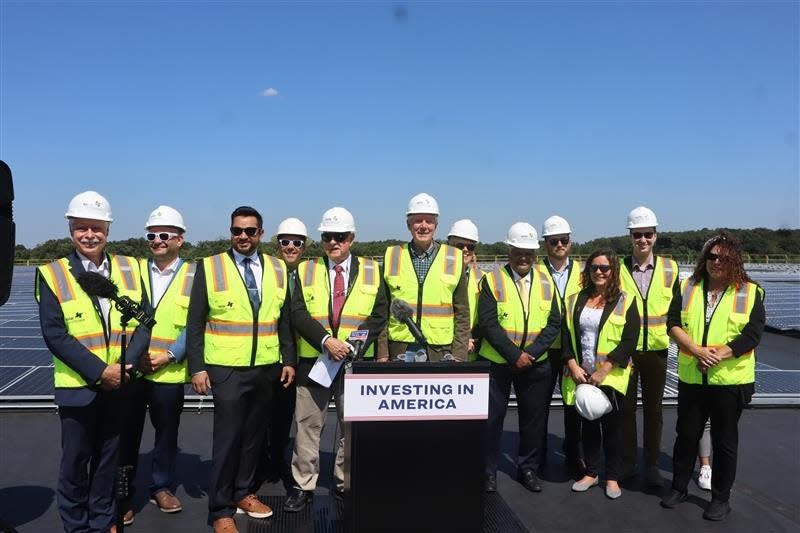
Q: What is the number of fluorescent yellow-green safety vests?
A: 11